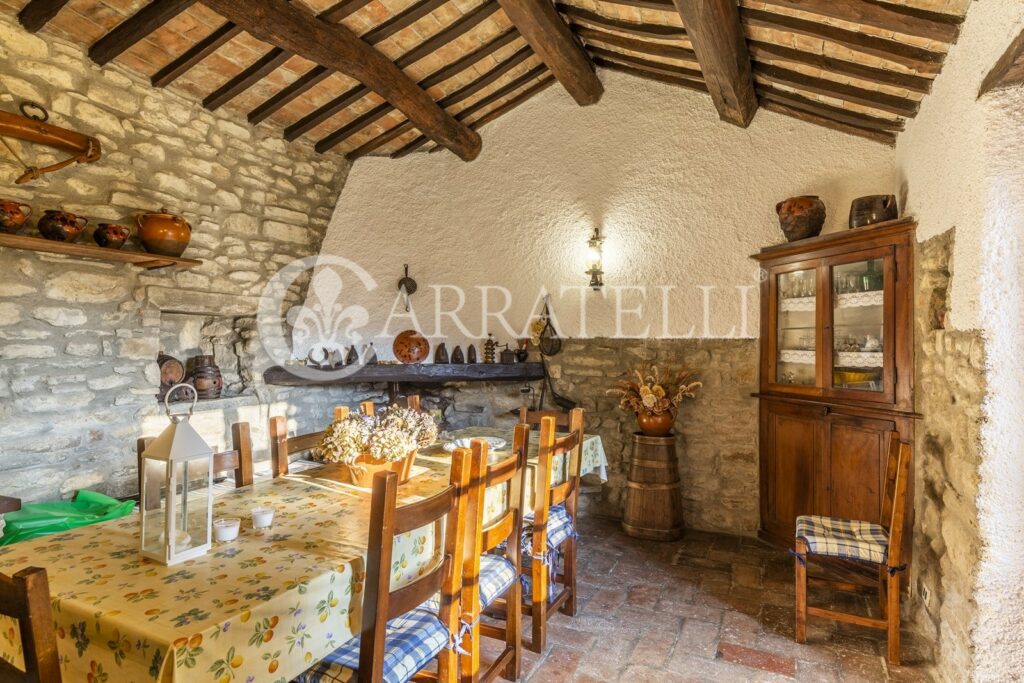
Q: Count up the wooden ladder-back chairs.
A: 9